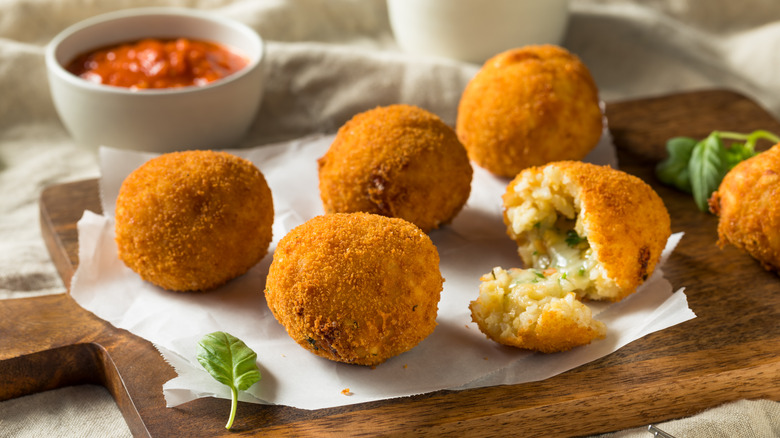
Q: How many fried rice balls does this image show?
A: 6